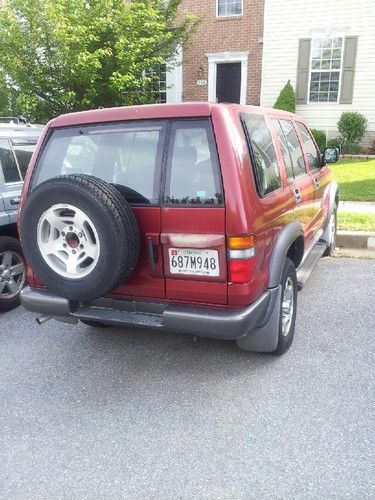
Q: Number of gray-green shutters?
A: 2